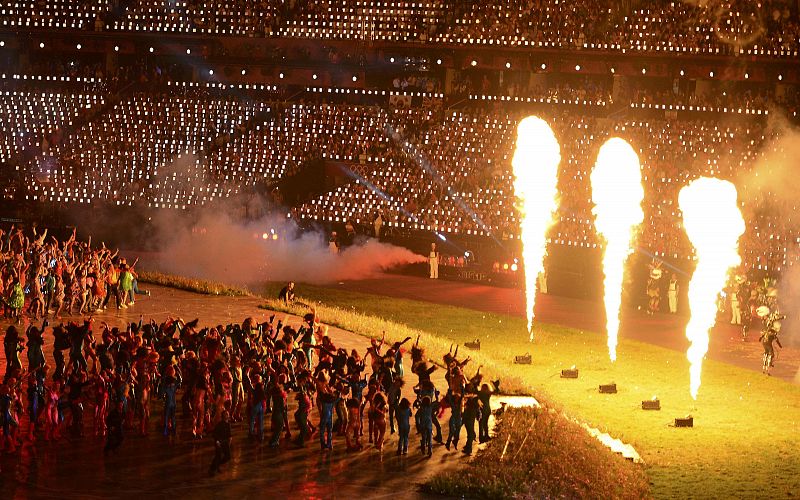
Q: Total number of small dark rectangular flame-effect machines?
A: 6